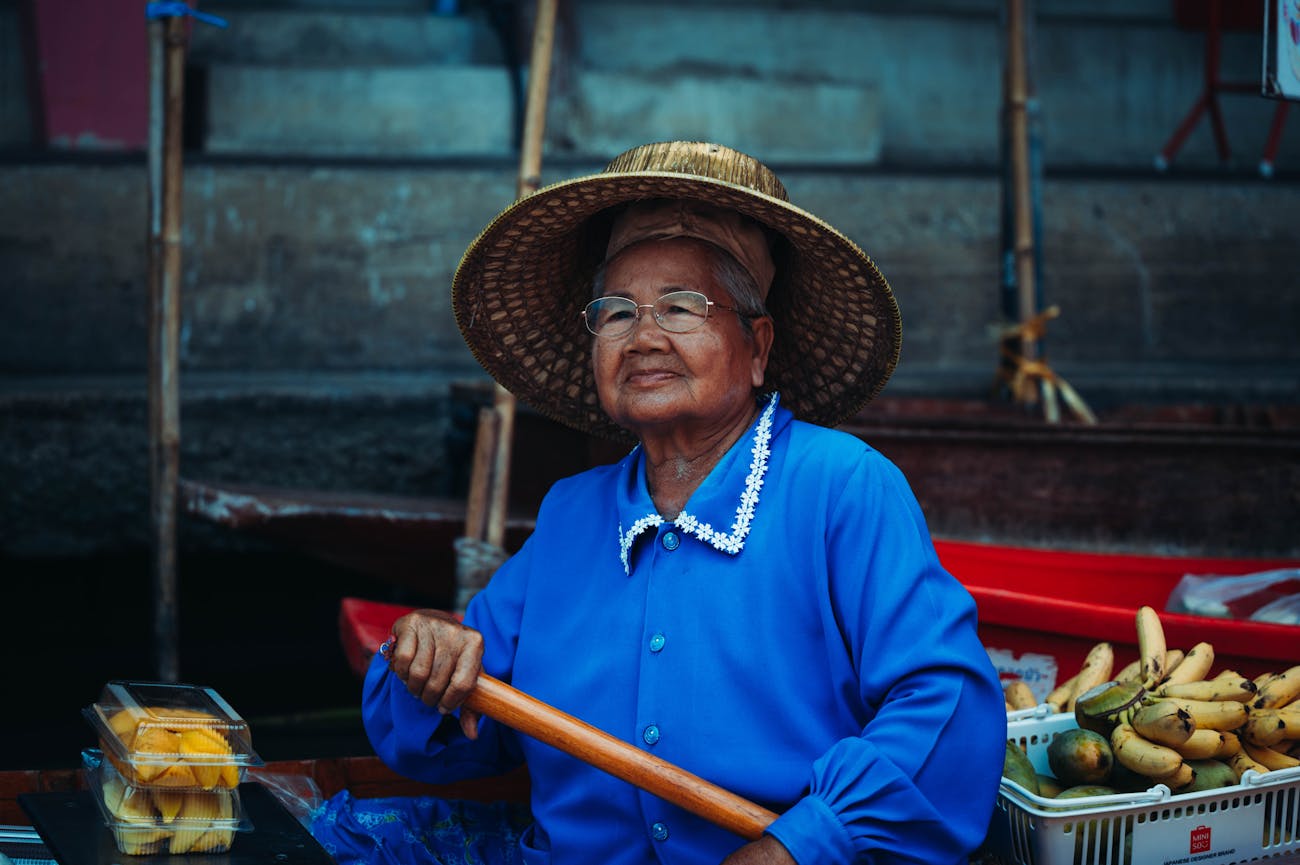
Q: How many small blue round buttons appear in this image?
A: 4